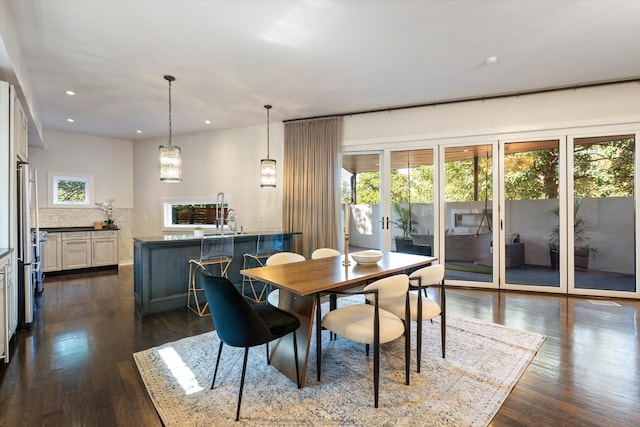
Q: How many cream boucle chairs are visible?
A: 4